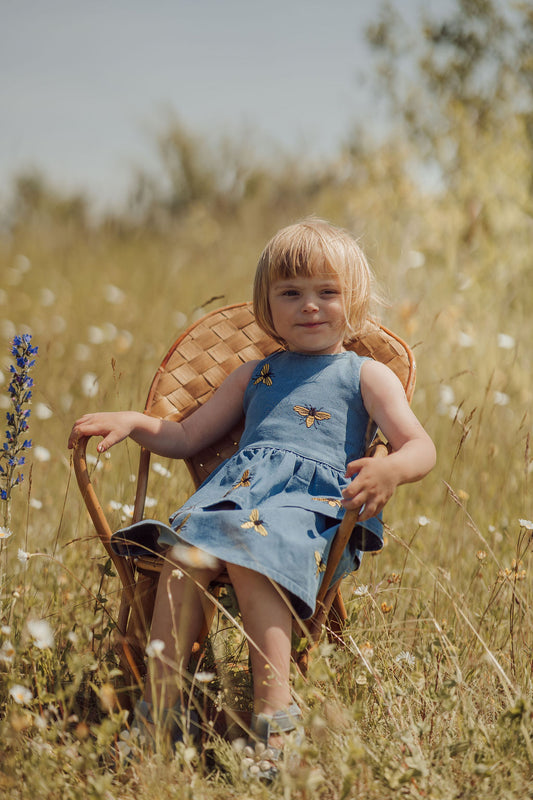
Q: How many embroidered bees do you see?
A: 7